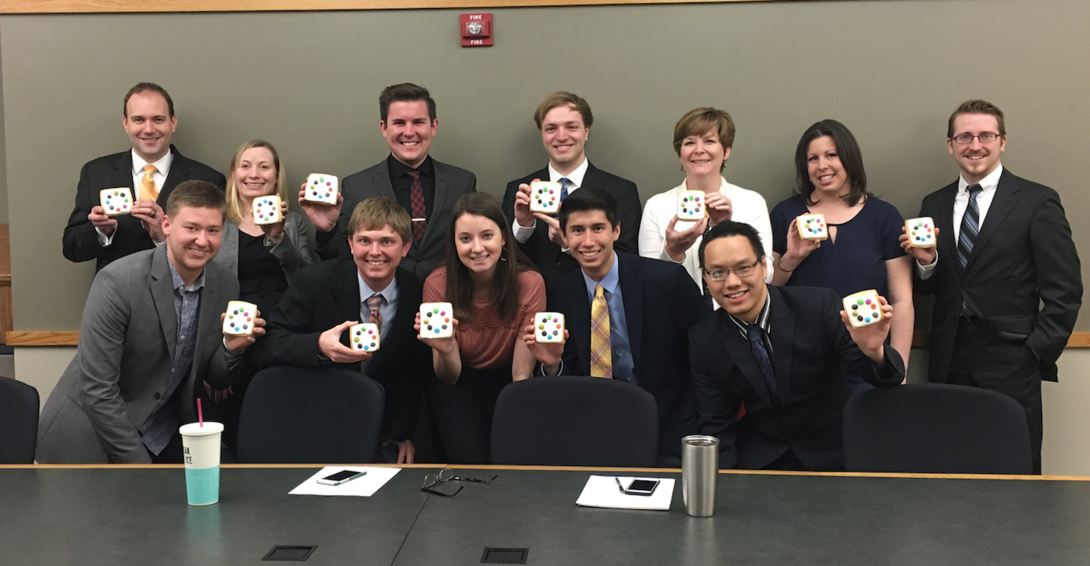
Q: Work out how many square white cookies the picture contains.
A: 12